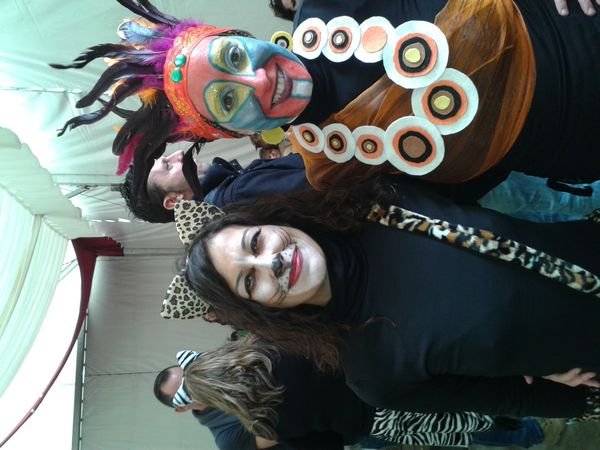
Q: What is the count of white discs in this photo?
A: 9